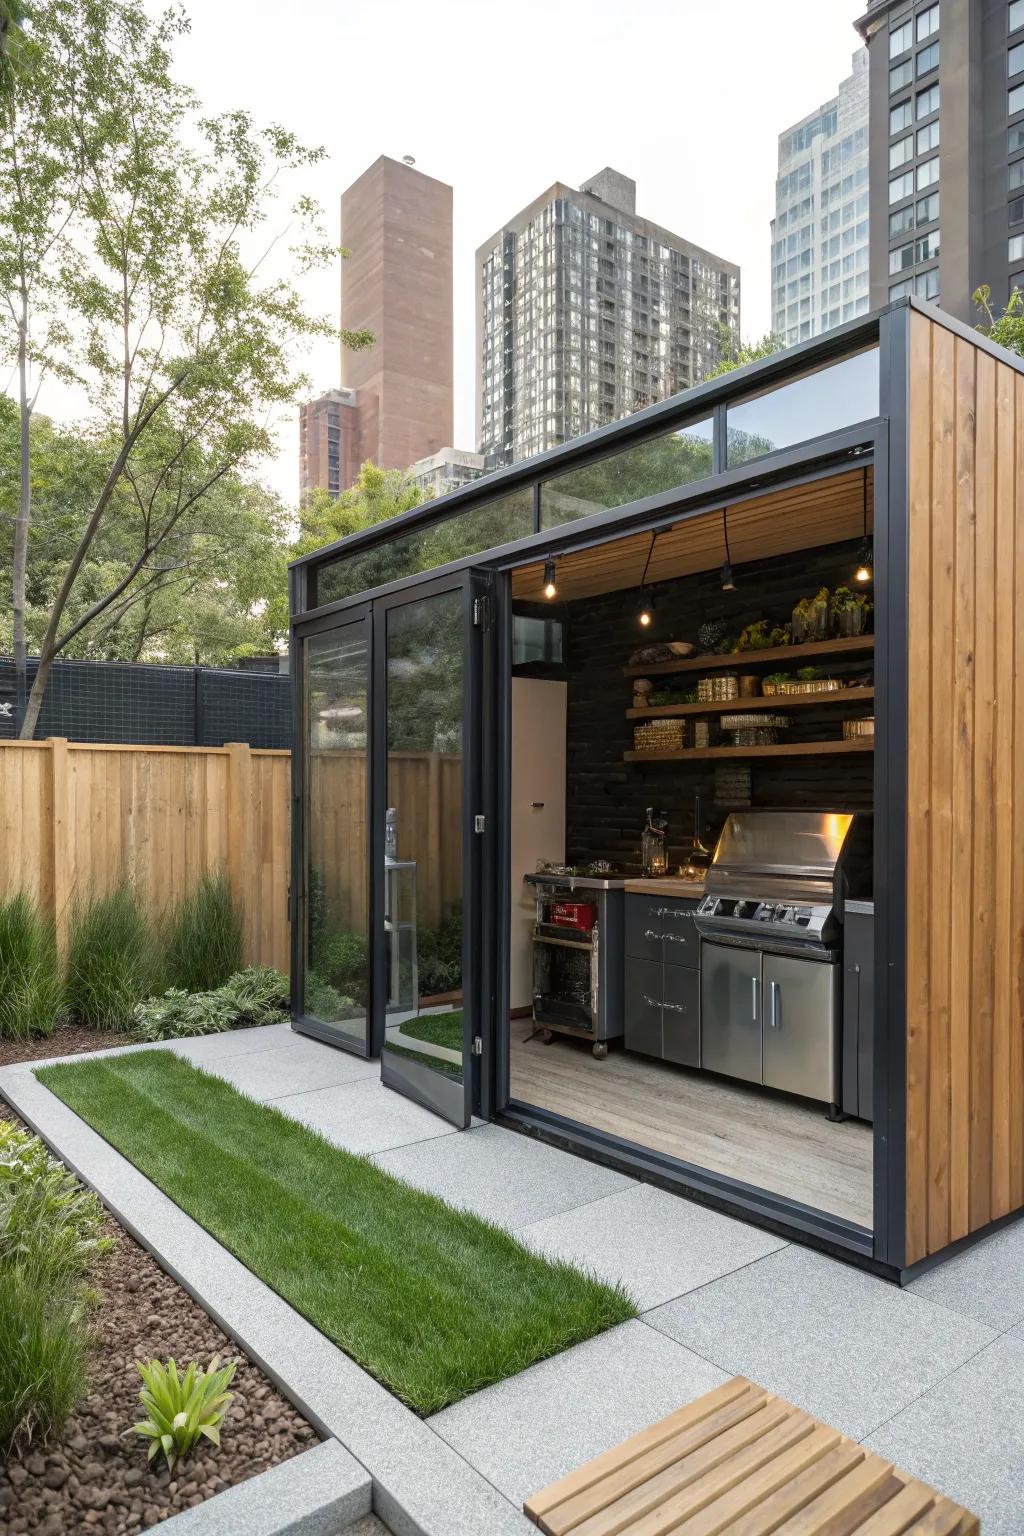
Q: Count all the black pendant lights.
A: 4